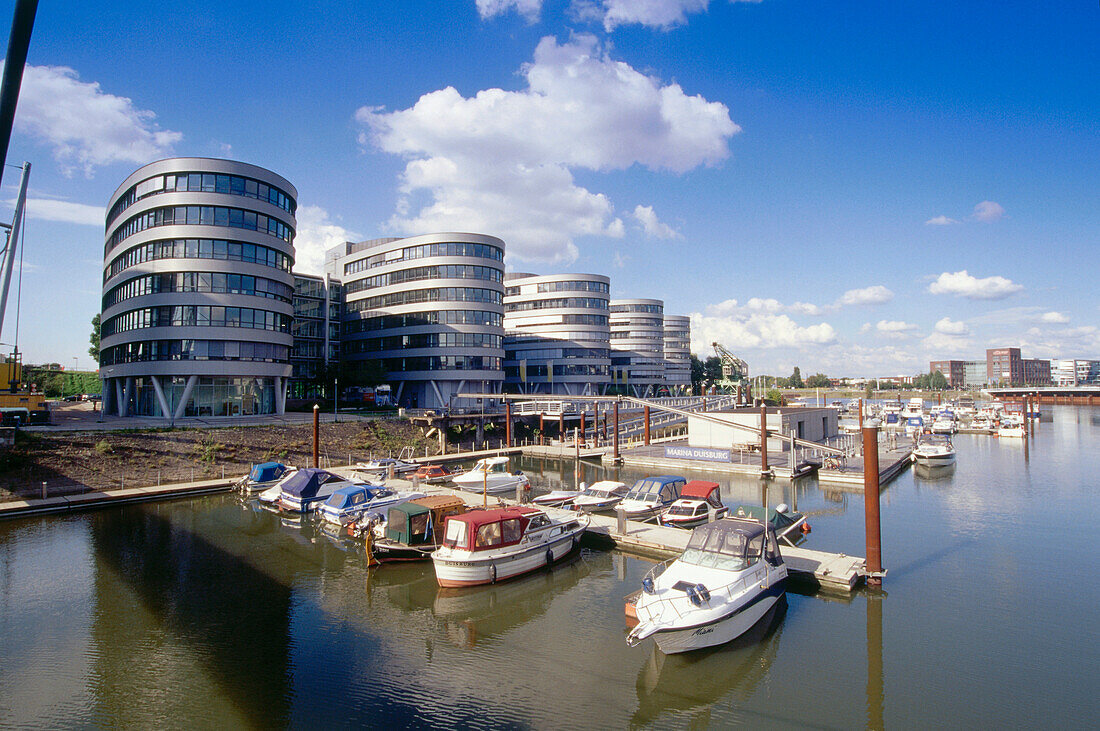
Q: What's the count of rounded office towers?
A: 5